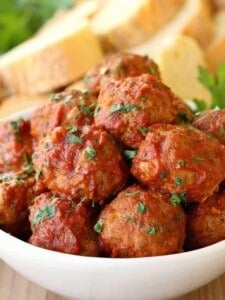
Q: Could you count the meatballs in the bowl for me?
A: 12